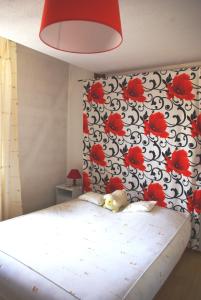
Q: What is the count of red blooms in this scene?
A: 14